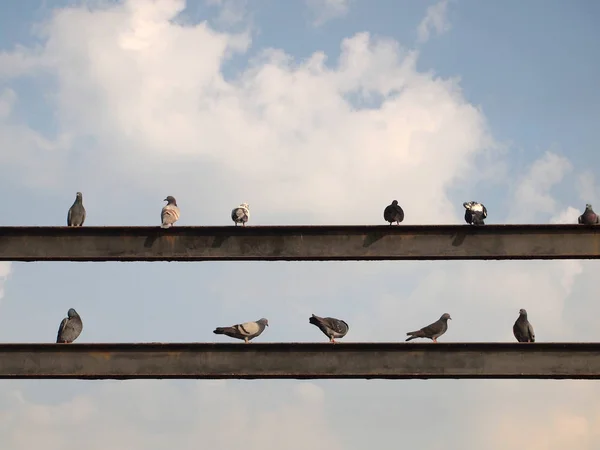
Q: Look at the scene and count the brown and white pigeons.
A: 1